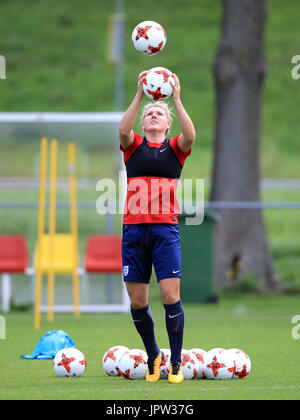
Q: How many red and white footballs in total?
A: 10